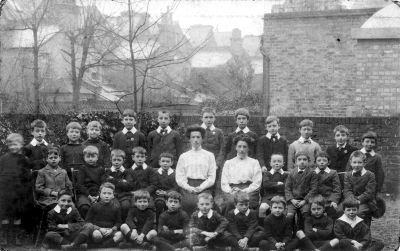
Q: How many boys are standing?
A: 12